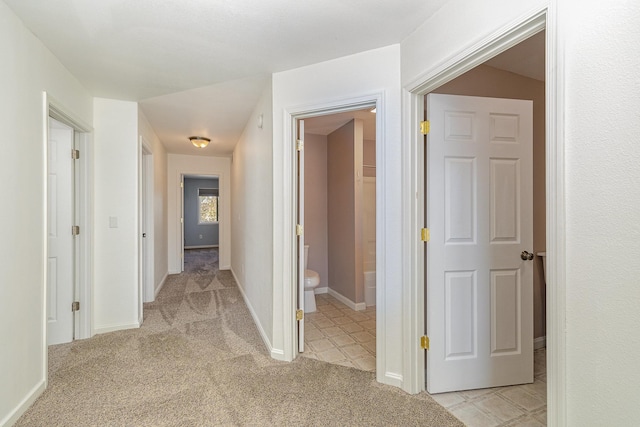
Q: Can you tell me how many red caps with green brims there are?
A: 0